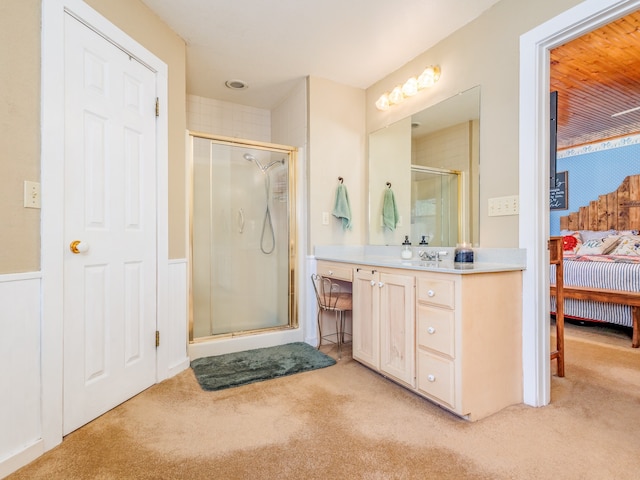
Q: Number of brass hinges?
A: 2